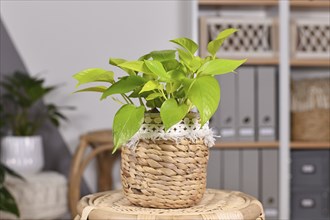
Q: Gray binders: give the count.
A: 8